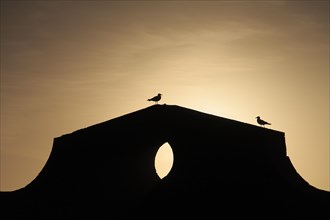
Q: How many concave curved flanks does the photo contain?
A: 2